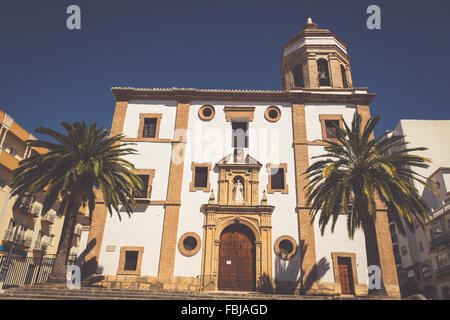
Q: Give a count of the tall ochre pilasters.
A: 4